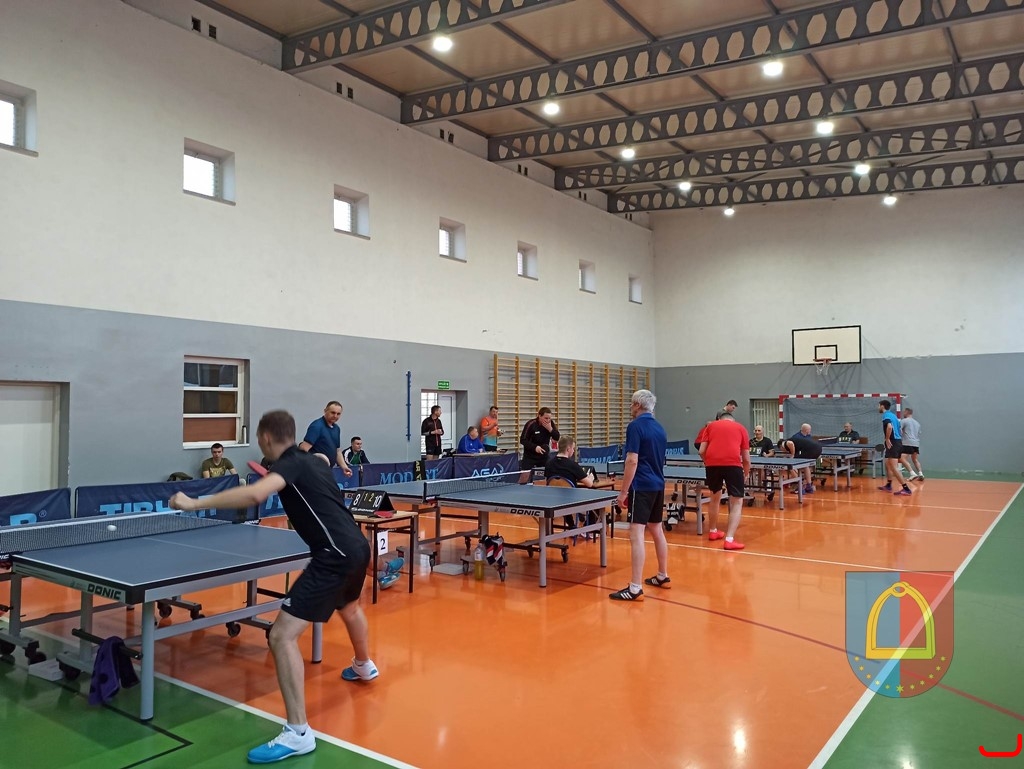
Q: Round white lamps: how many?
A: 9